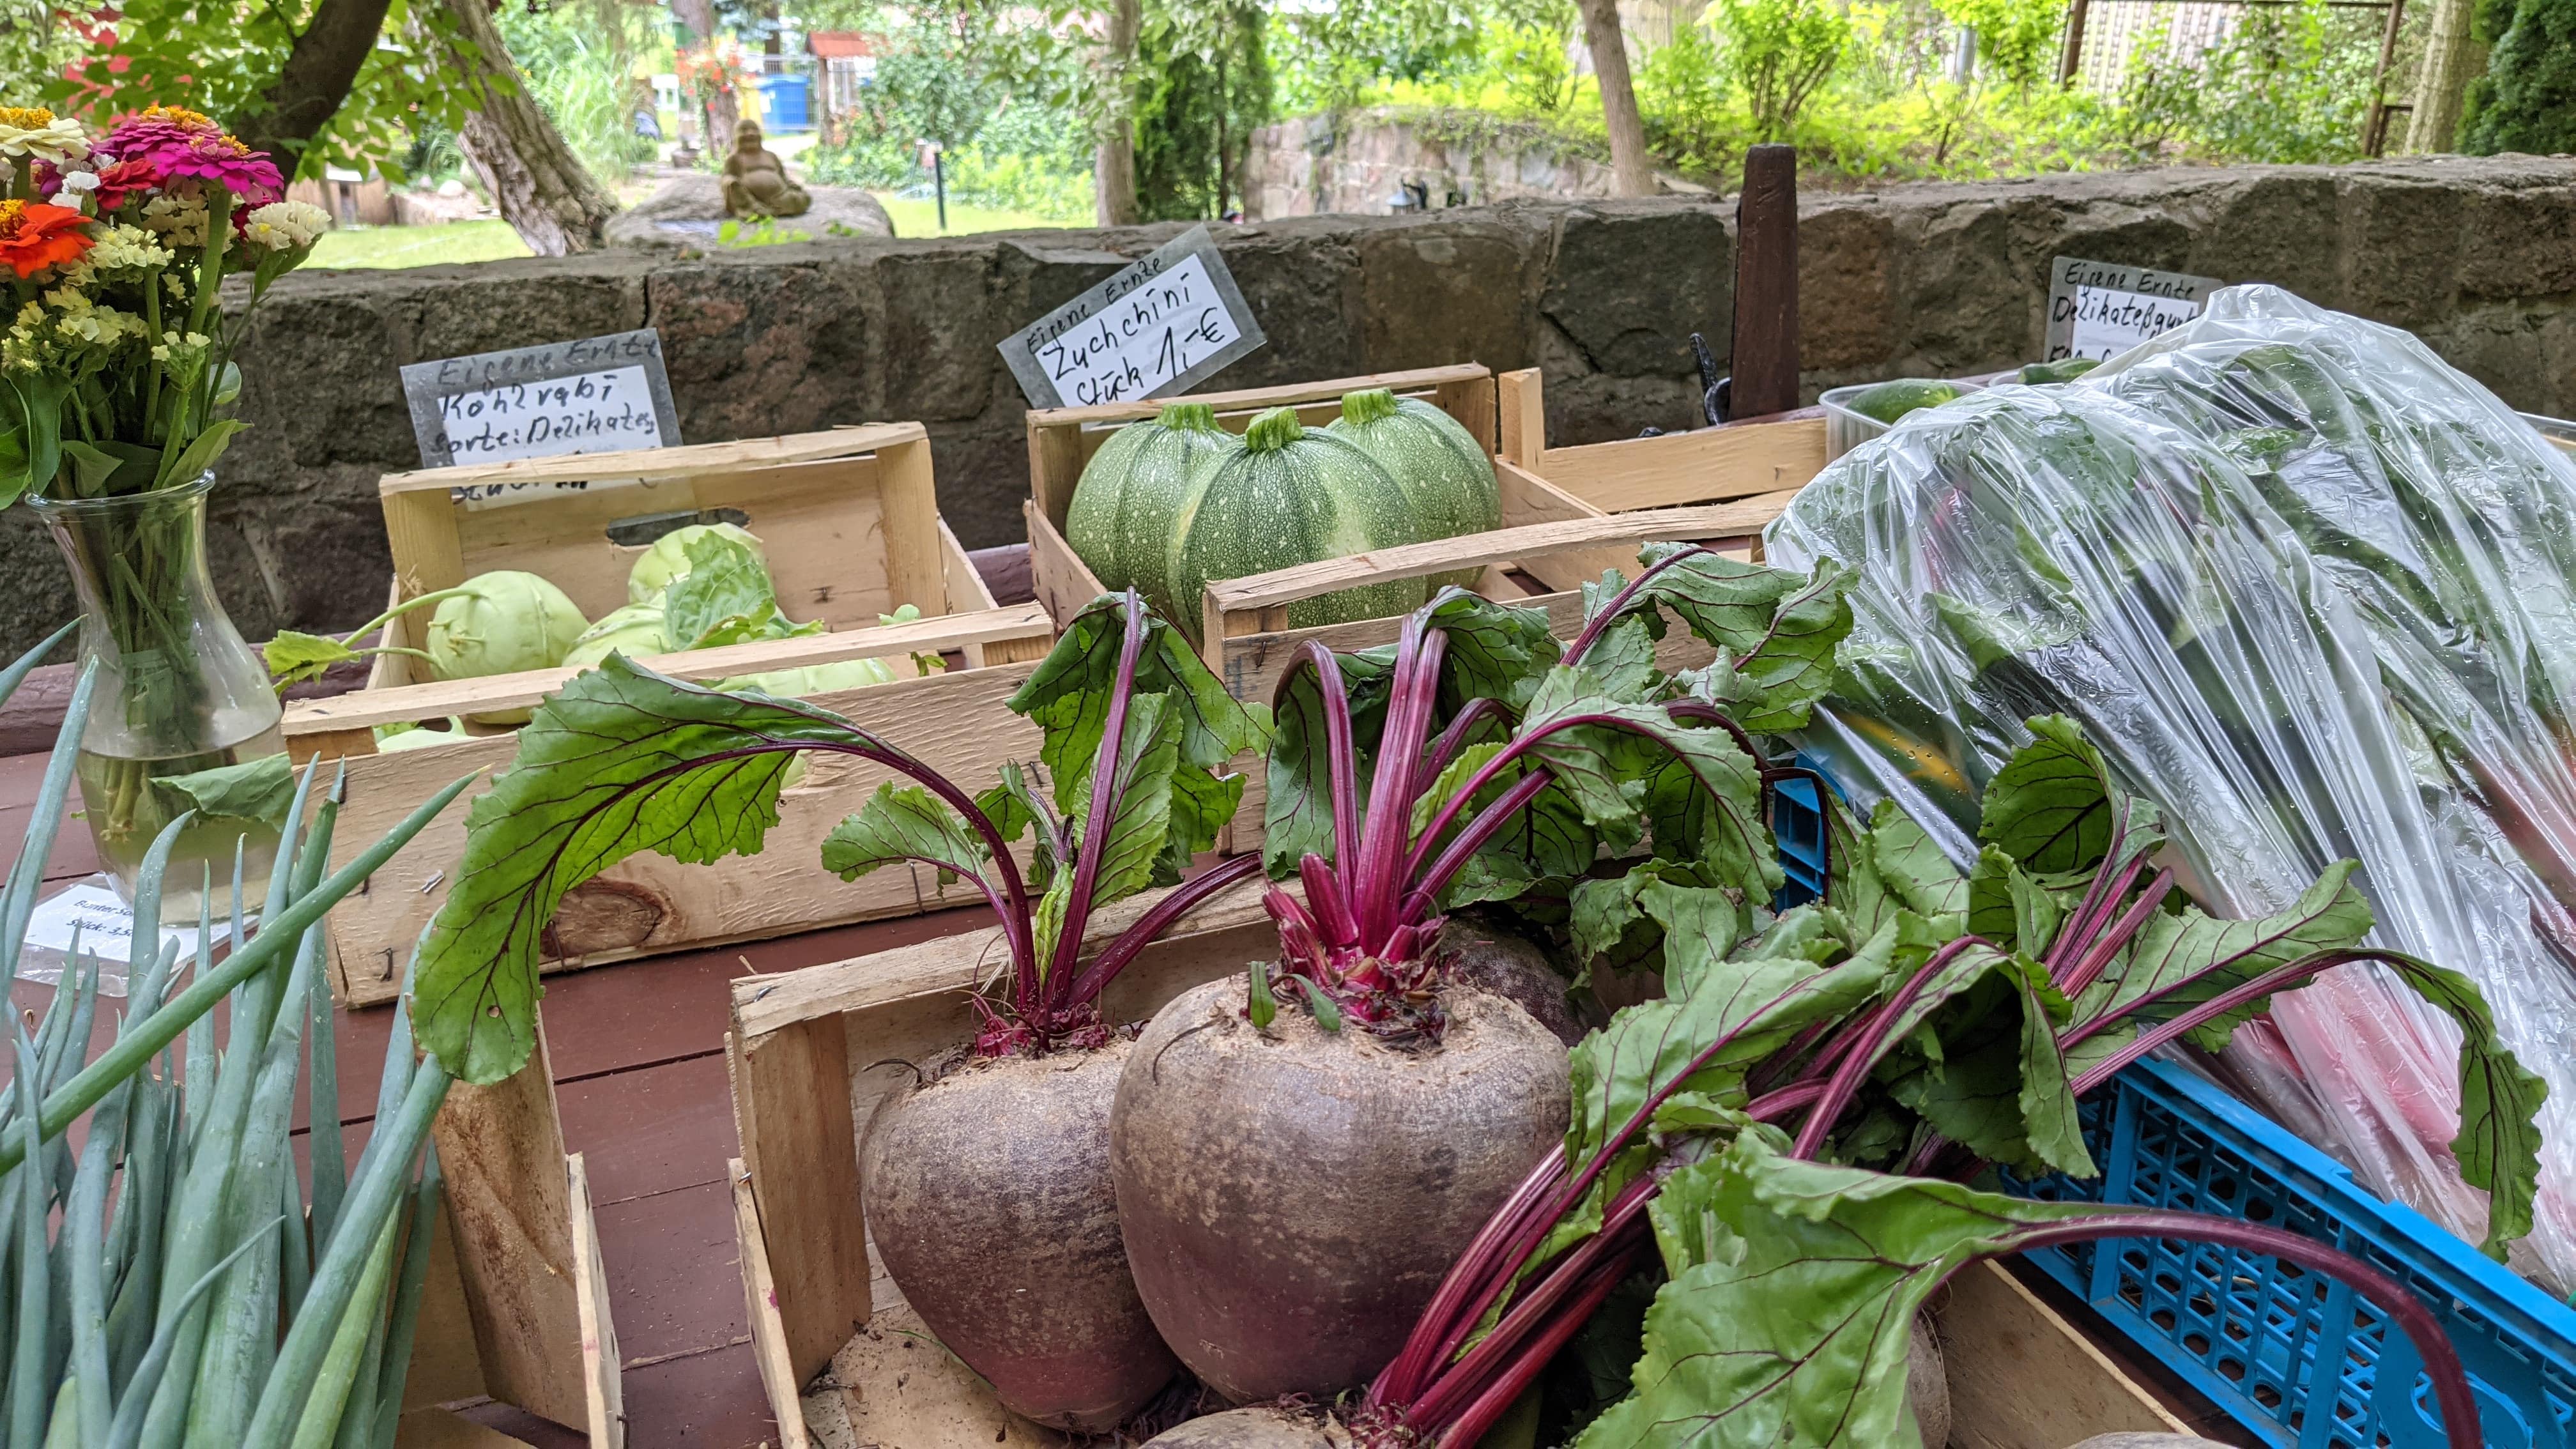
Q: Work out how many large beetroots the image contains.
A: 2